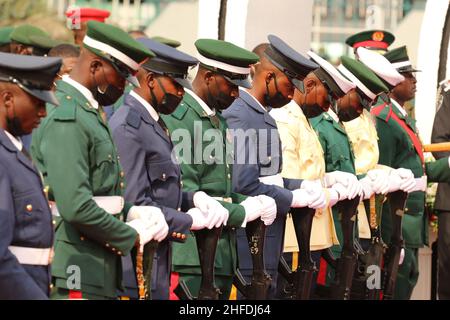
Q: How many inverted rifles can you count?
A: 7